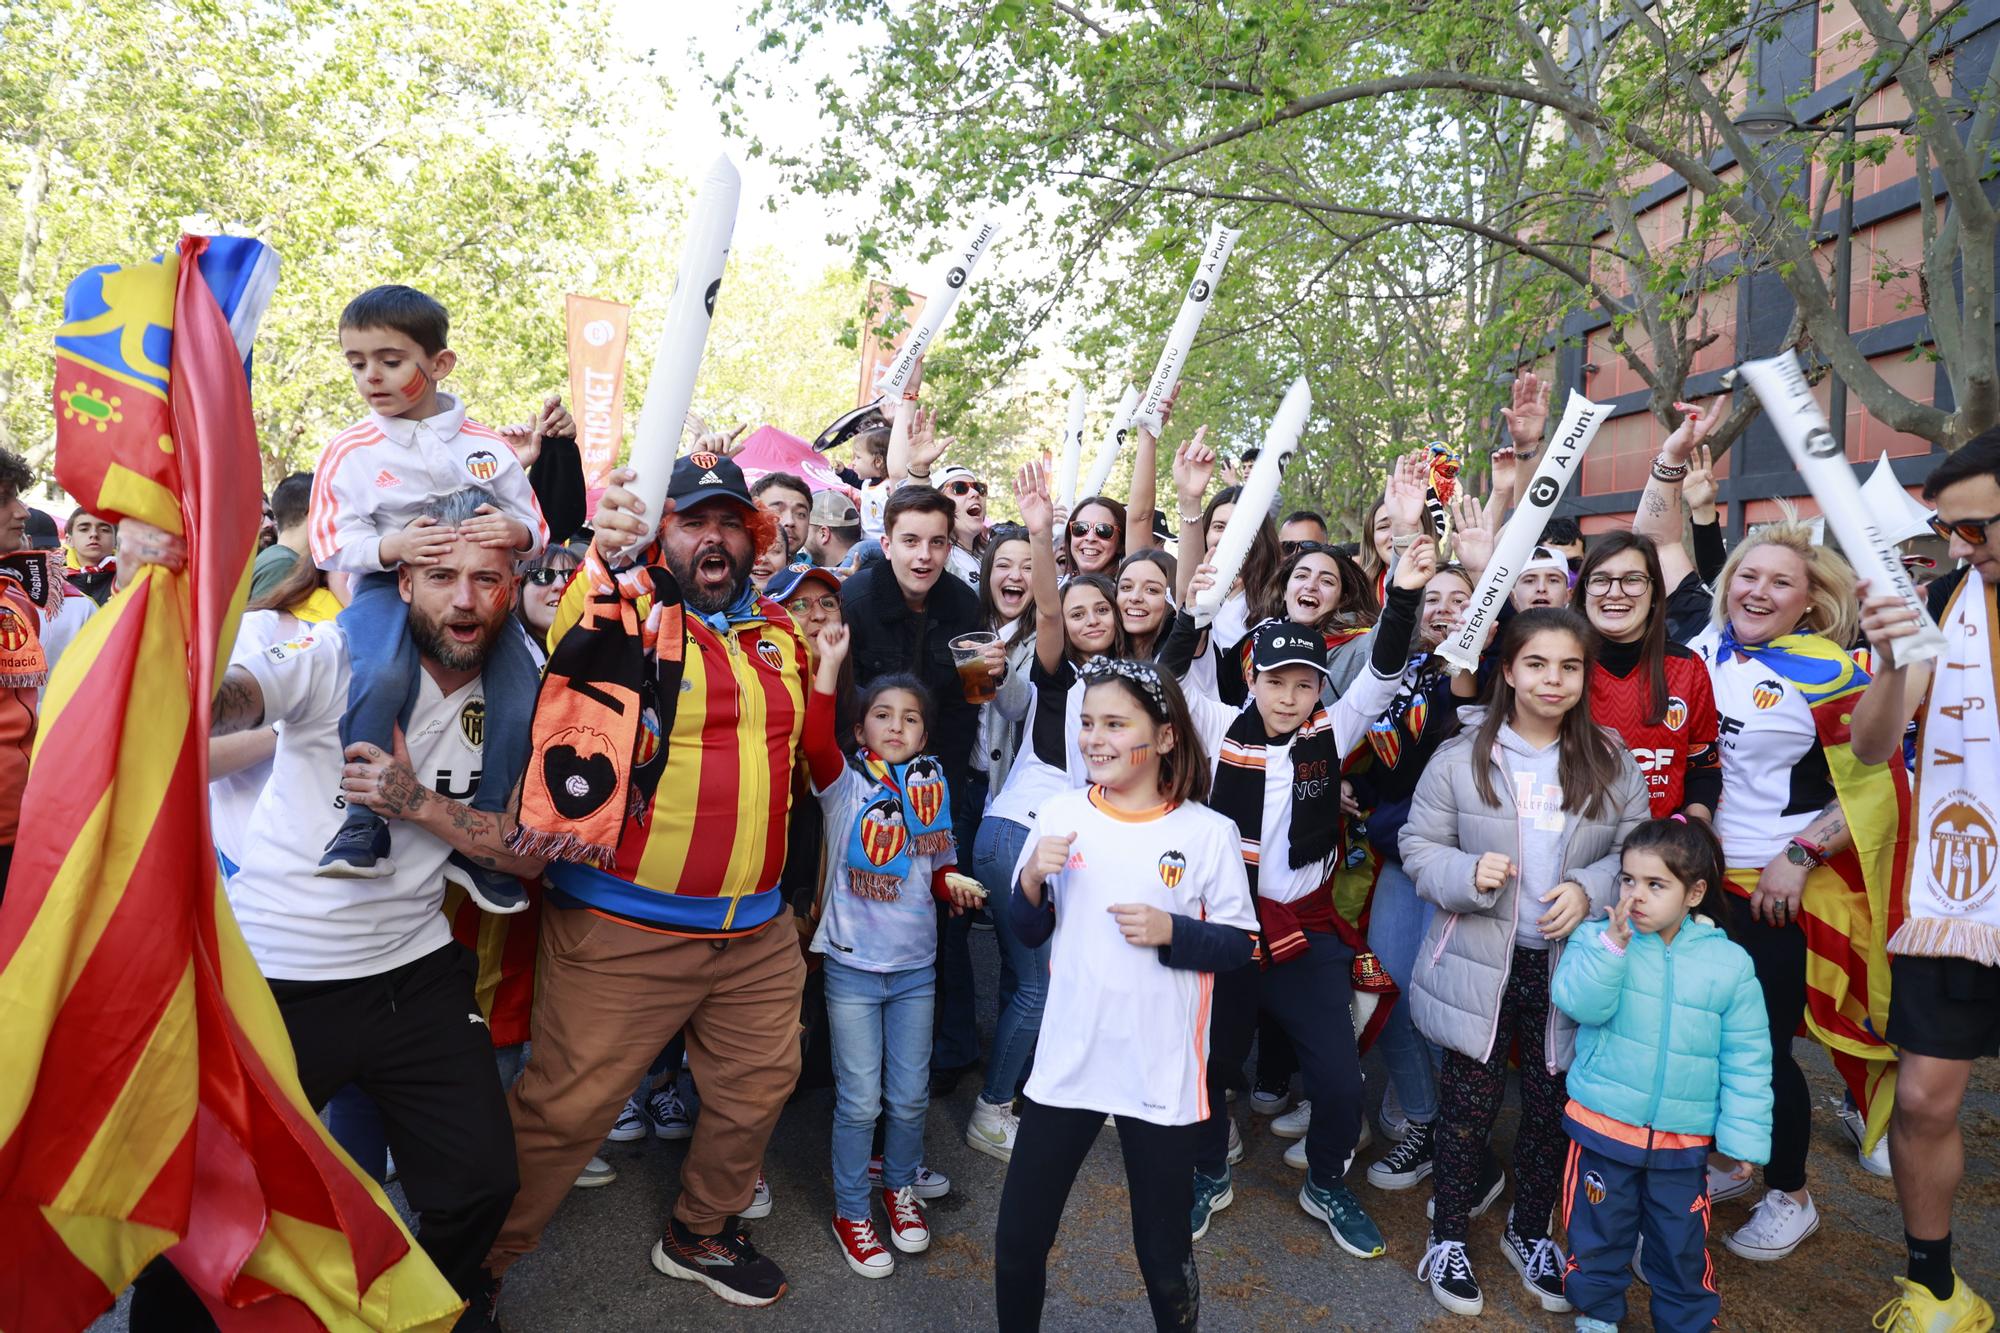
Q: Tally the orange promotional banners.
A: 2